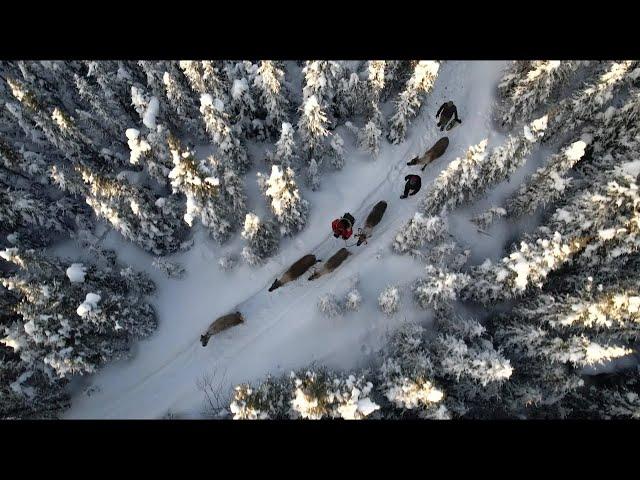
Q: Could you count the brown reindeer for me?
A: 5